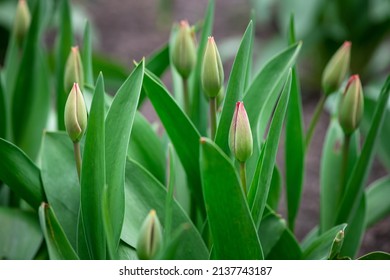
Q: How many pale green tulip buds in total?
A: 9